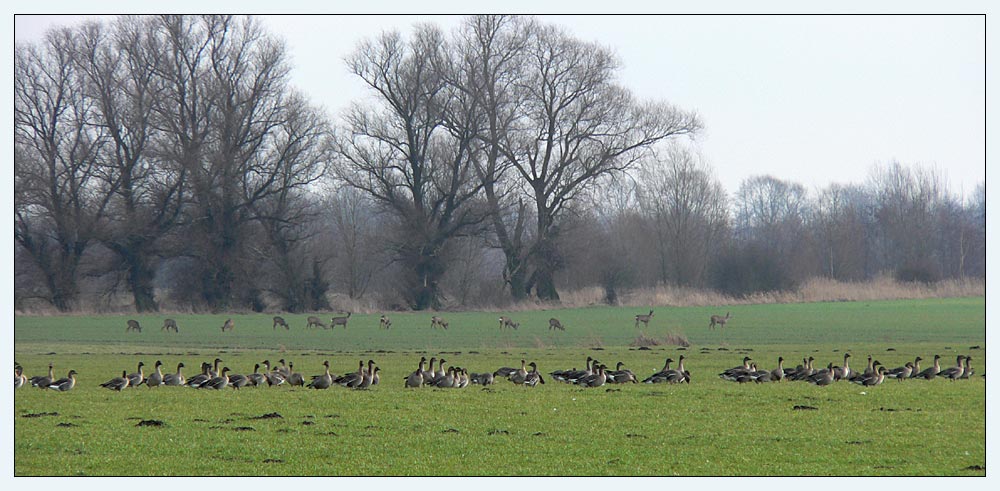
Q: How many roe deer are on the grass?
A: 12